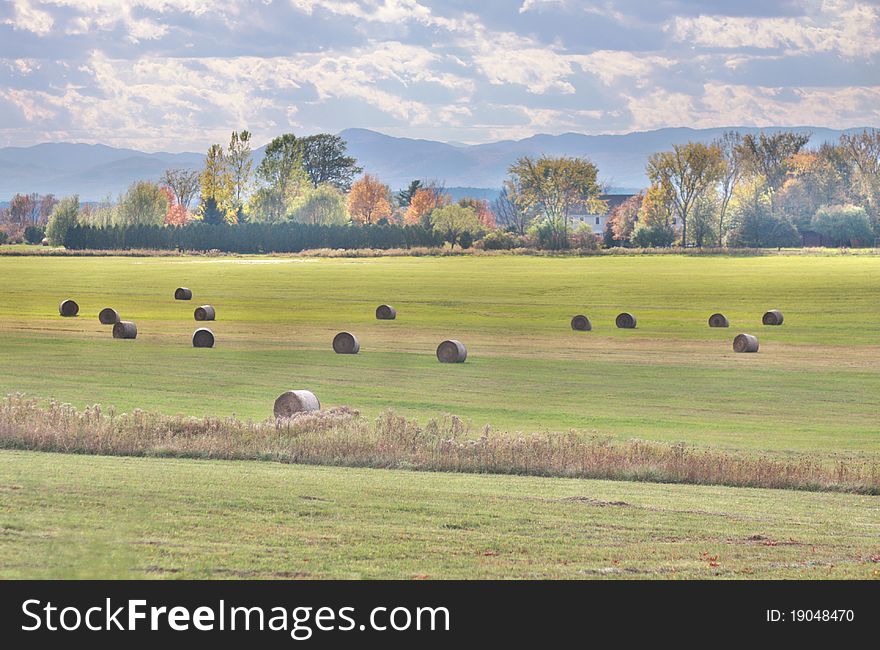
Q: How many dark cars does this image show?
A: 0